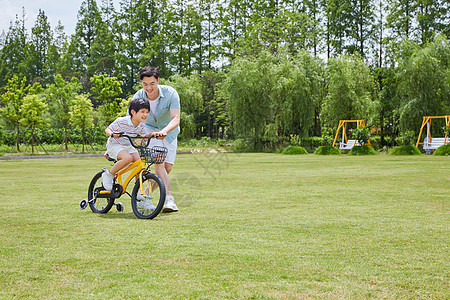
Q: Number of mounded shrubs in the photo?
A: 5